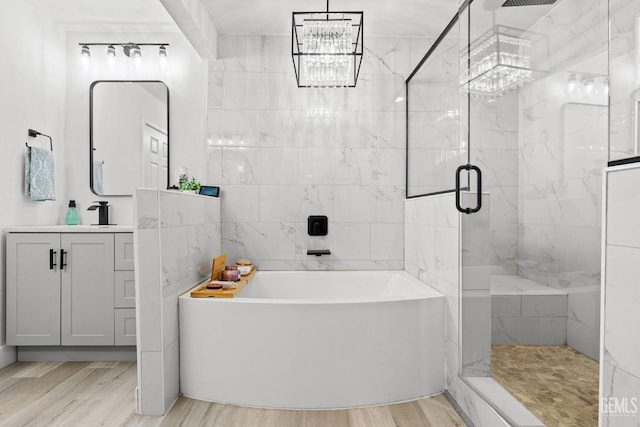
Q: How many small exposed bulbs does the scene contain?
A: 4